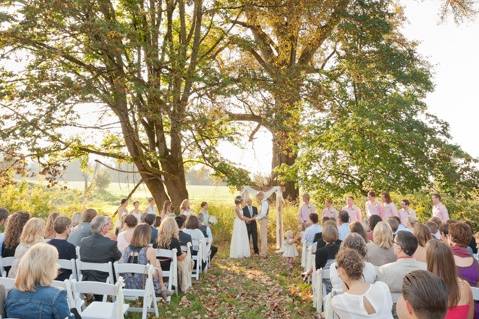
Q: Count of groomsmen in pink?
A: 7